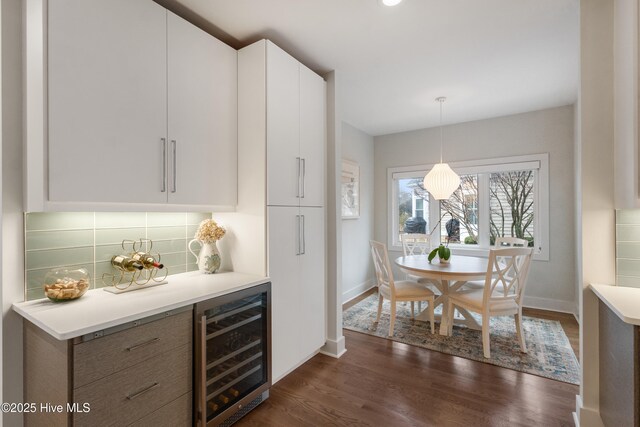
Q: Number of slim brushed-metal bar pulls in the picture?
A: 8